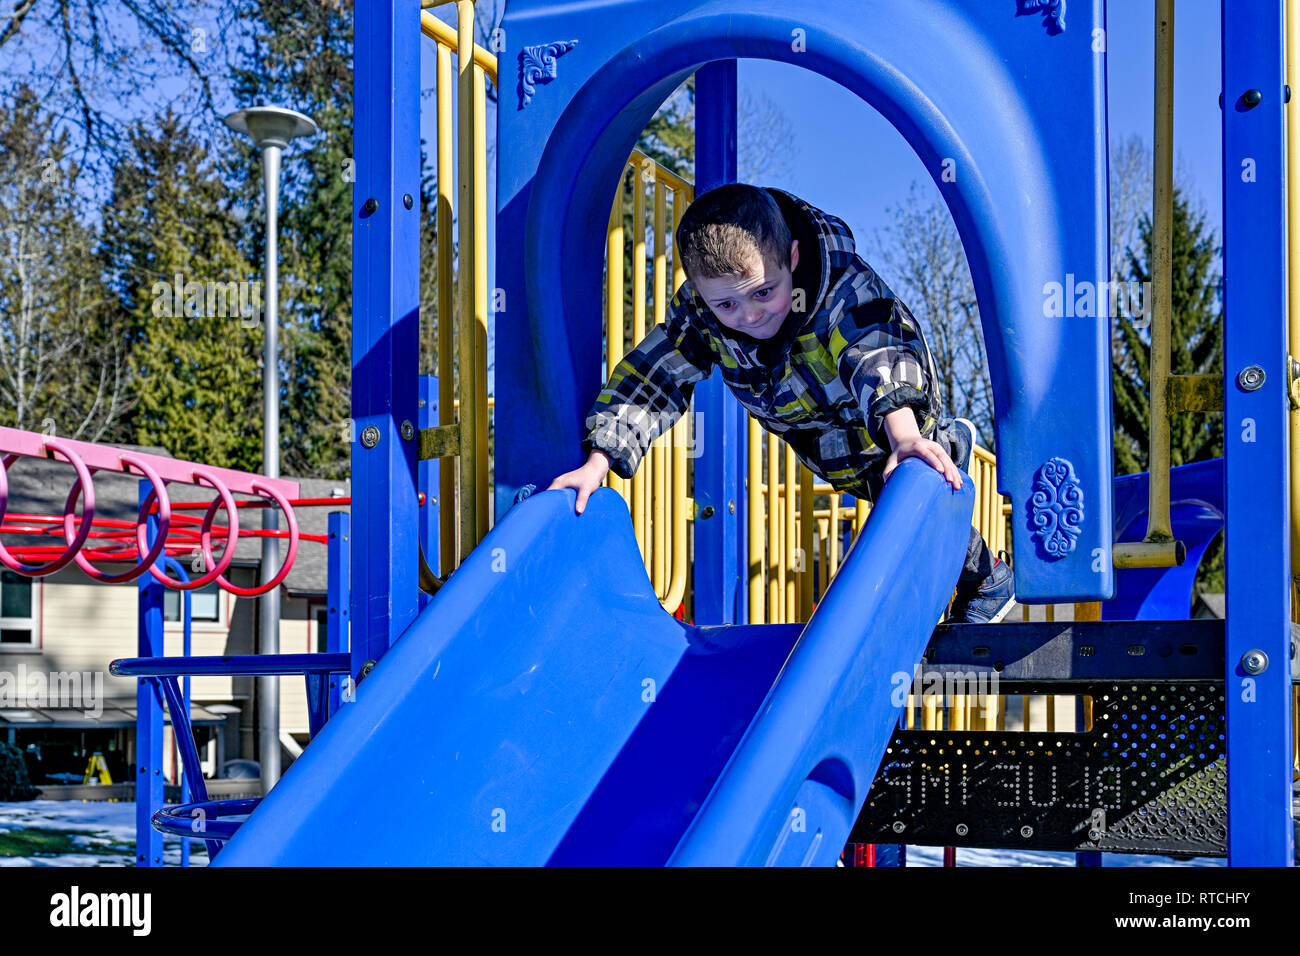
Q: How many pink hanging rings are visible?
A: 5